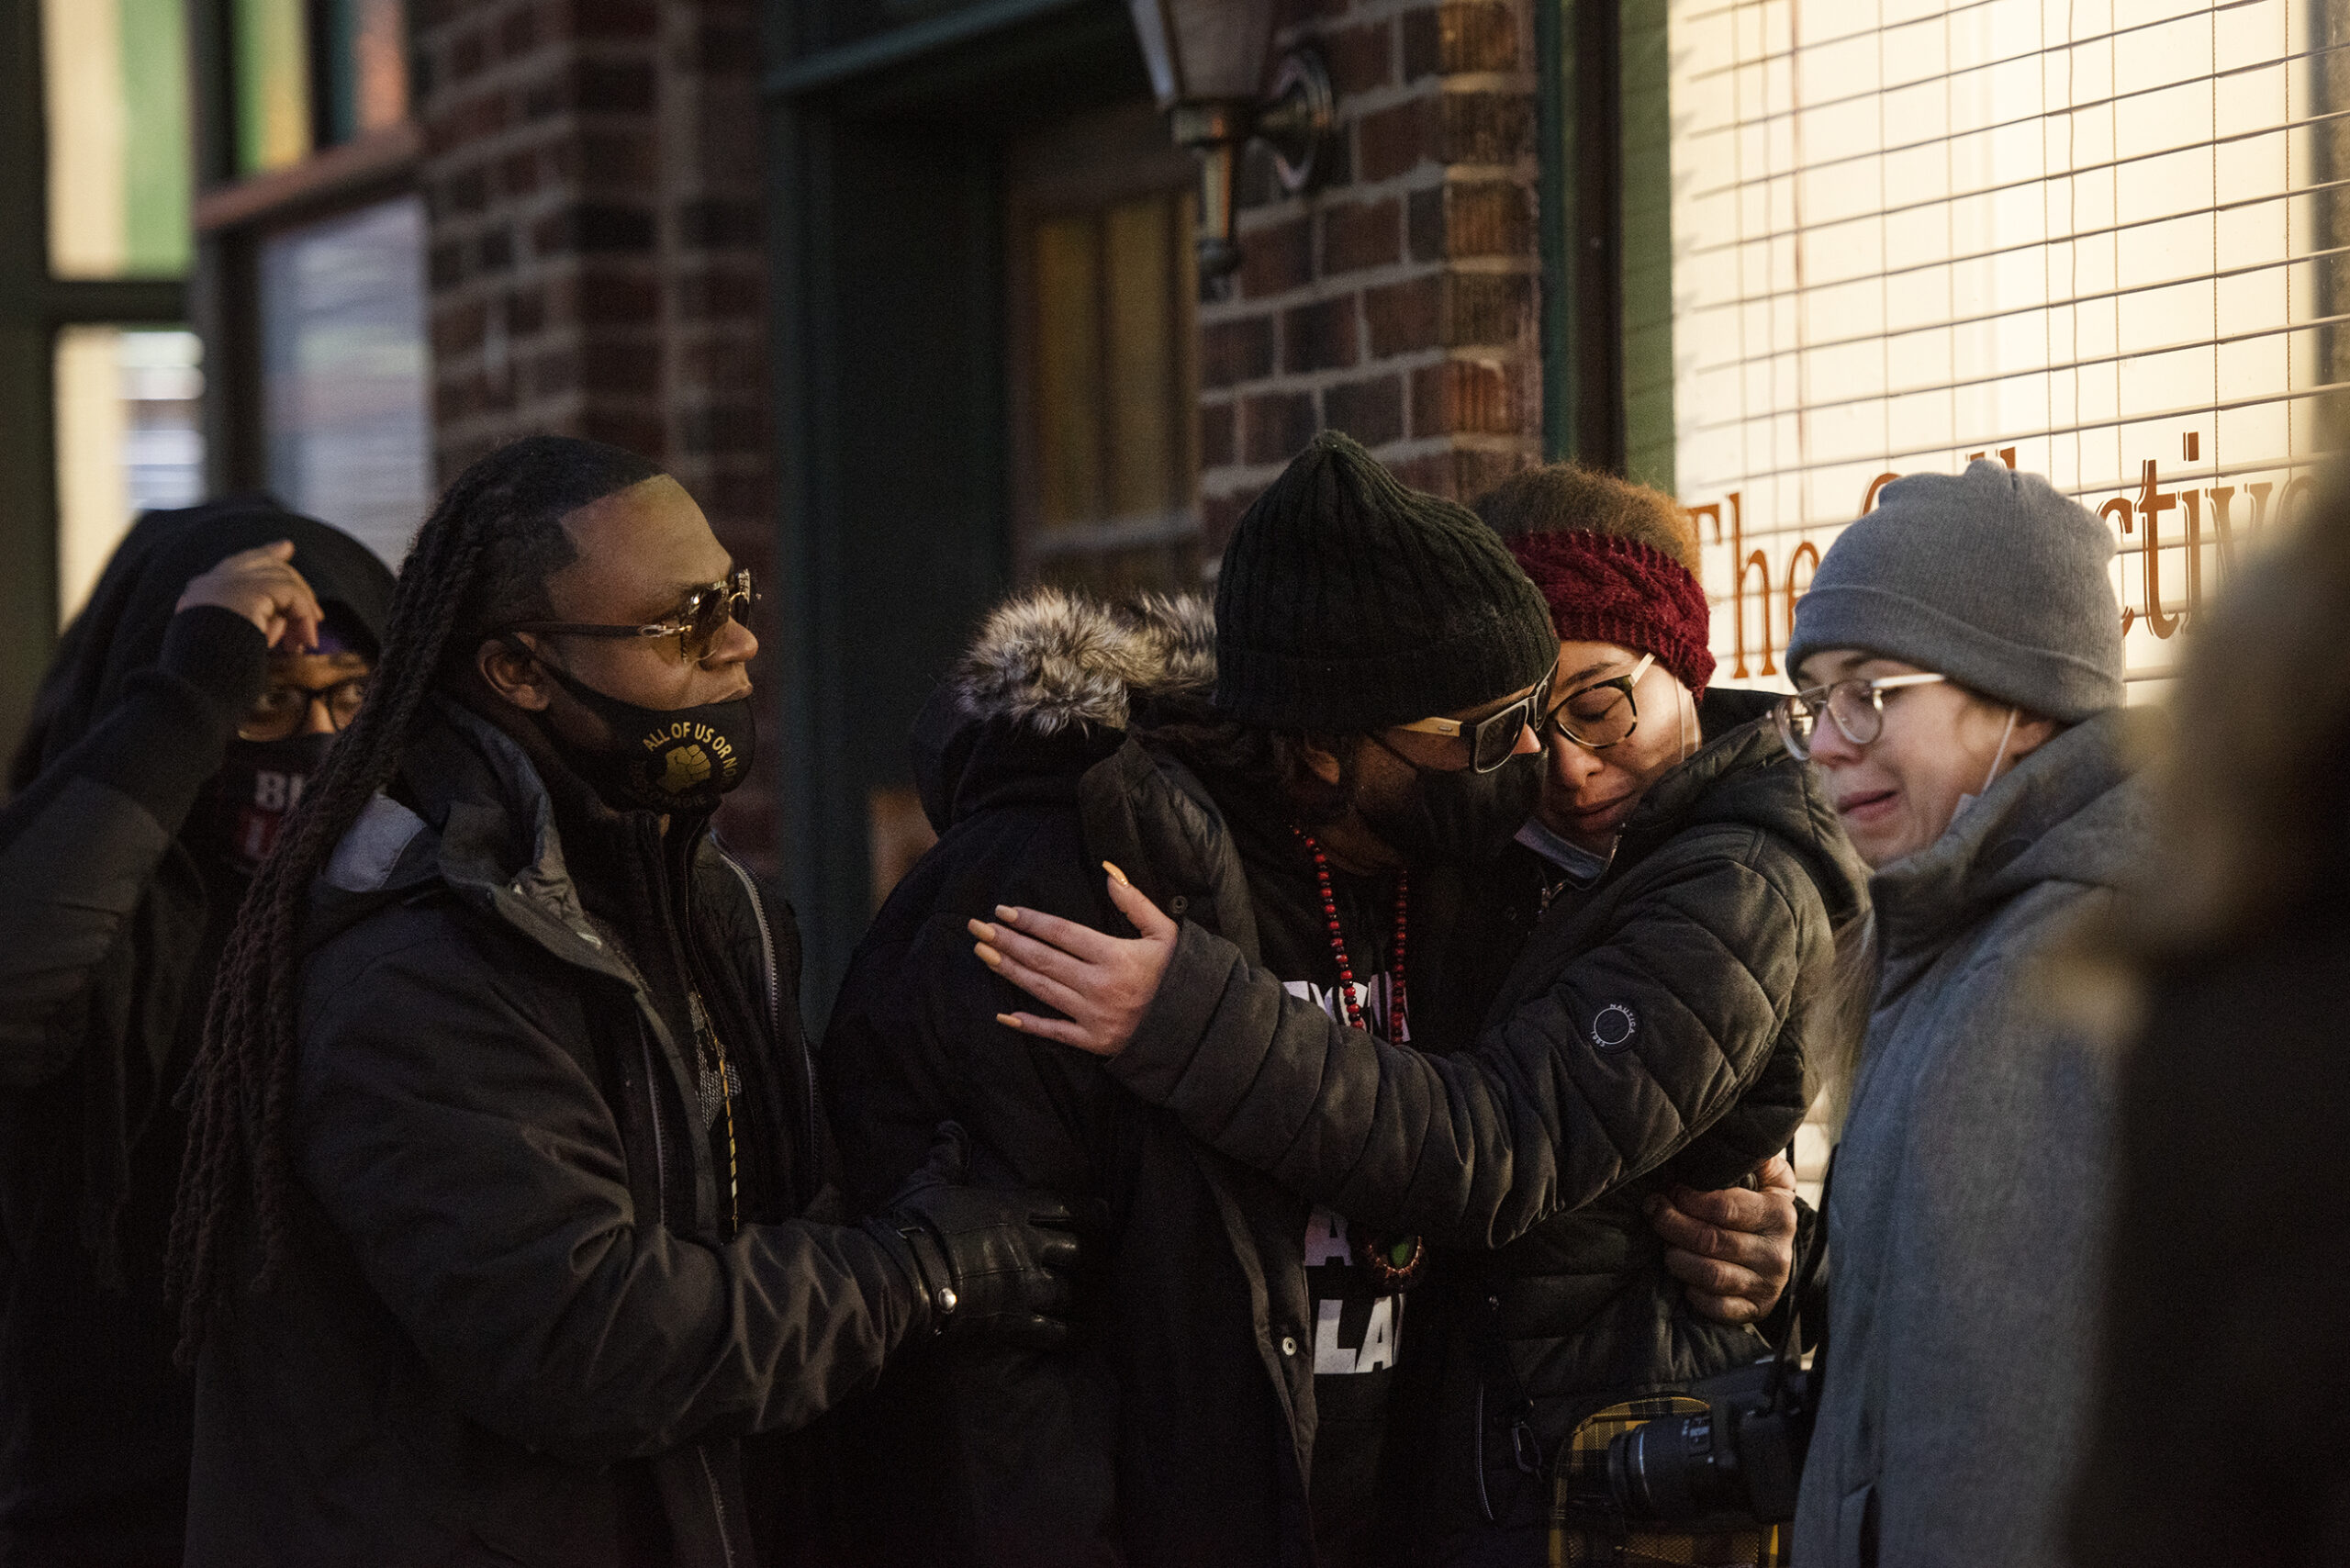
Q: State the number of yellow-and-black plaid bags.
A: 1